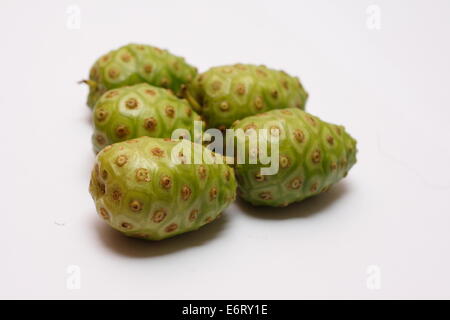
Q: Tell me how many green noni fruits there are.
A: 5